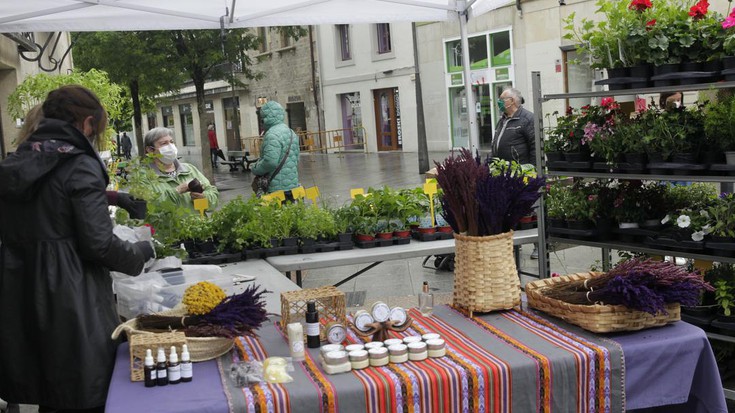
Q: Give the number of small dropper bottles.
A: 4